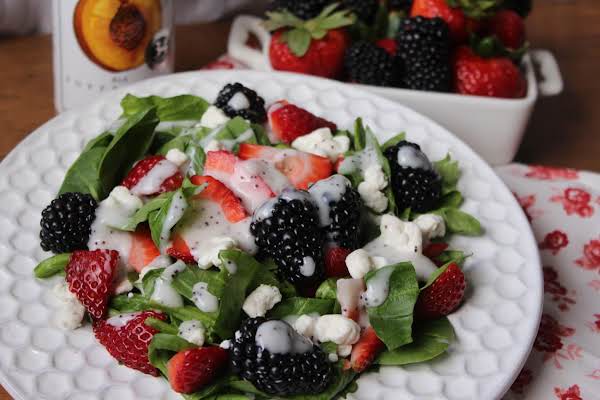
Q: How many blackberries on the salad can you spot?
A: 6